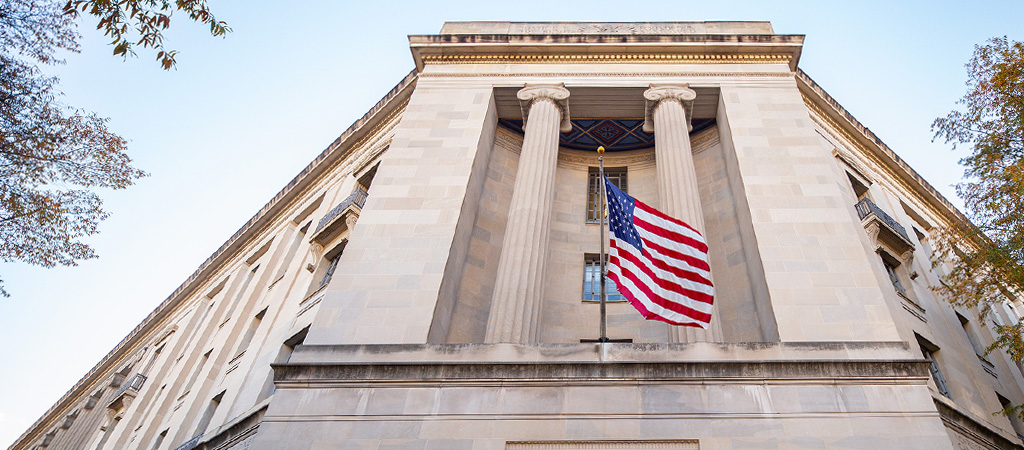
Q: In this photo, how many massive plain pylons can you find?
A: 2